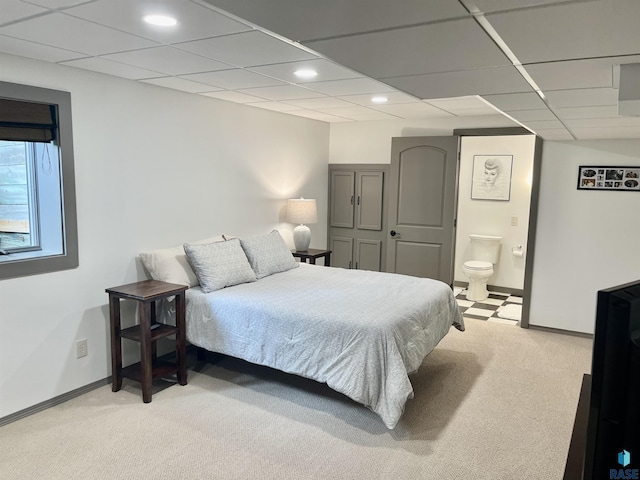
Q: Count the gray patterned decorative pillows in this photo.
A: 2